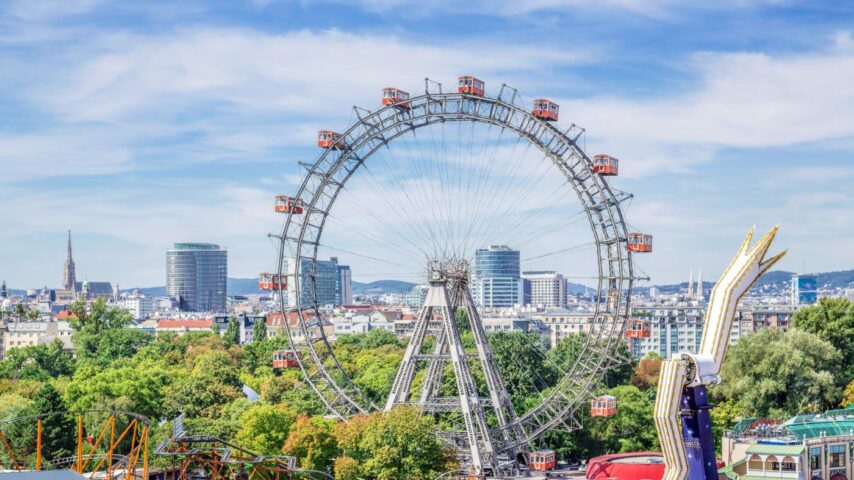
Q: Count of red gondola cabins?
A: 12